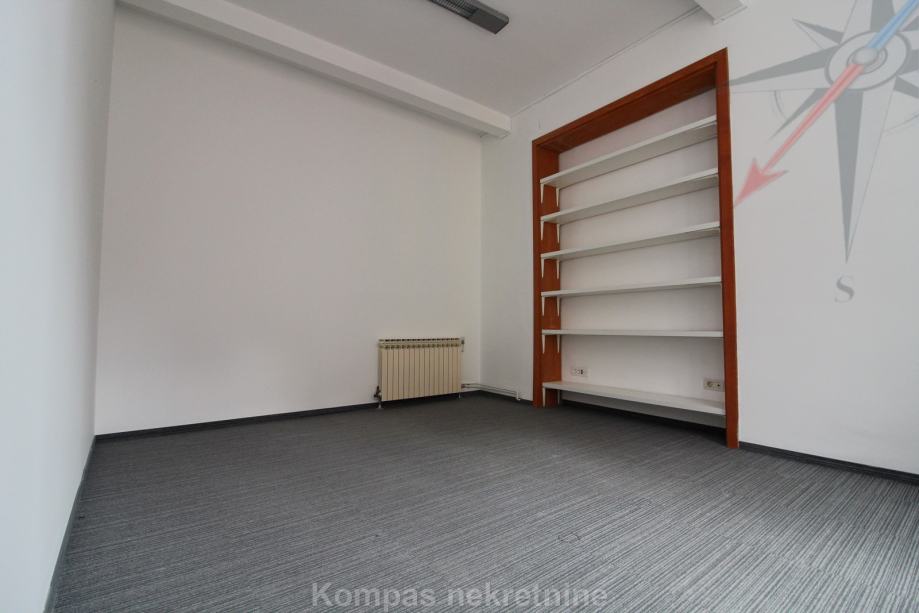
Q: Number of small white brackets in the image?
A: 12